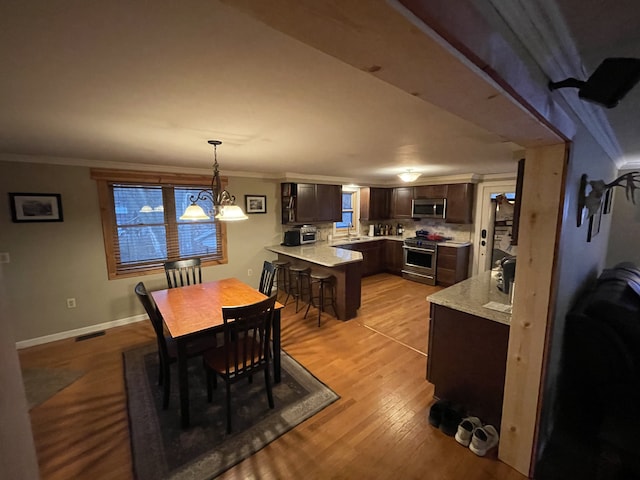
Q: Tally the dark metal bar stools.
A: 3